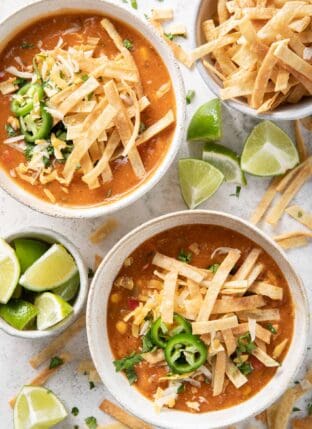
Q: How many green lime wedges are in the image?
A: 11